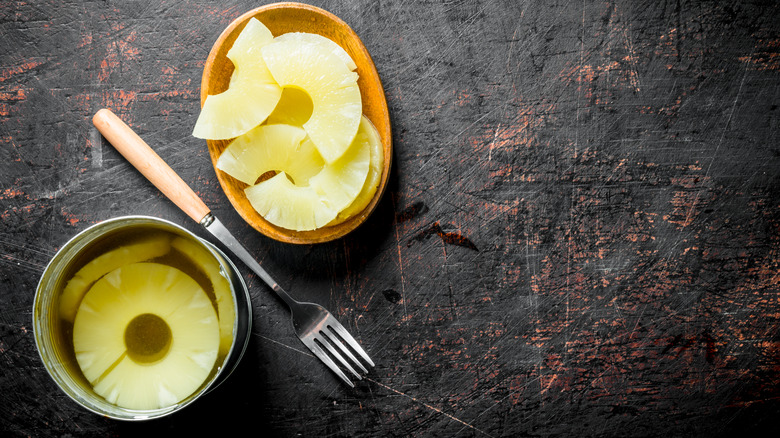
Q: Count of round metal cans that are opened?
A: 1